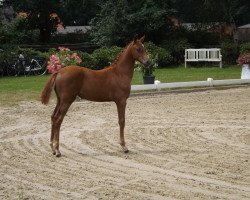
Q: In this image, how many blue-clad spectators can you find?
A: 0